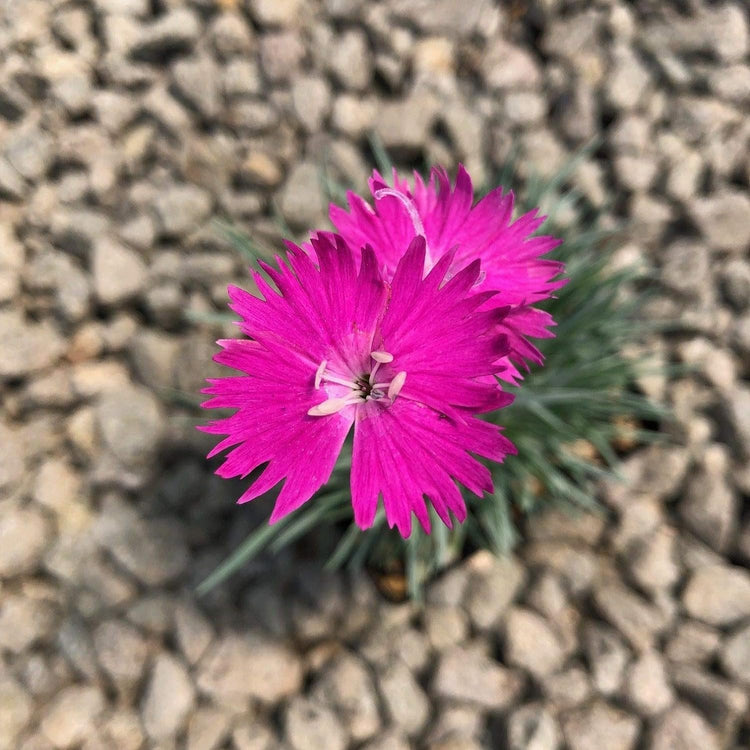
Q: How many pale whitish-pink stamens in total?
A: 4